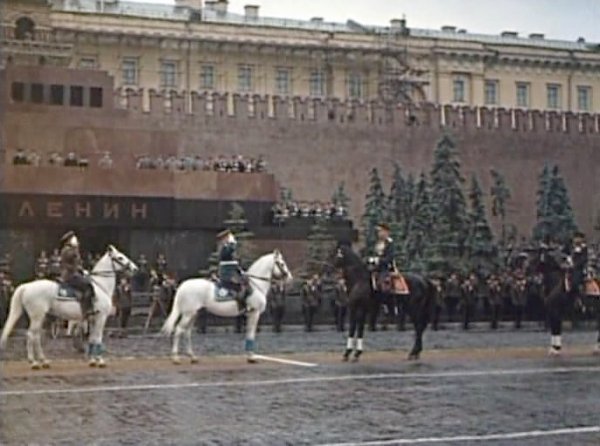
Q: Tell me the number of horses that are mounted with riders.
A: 4